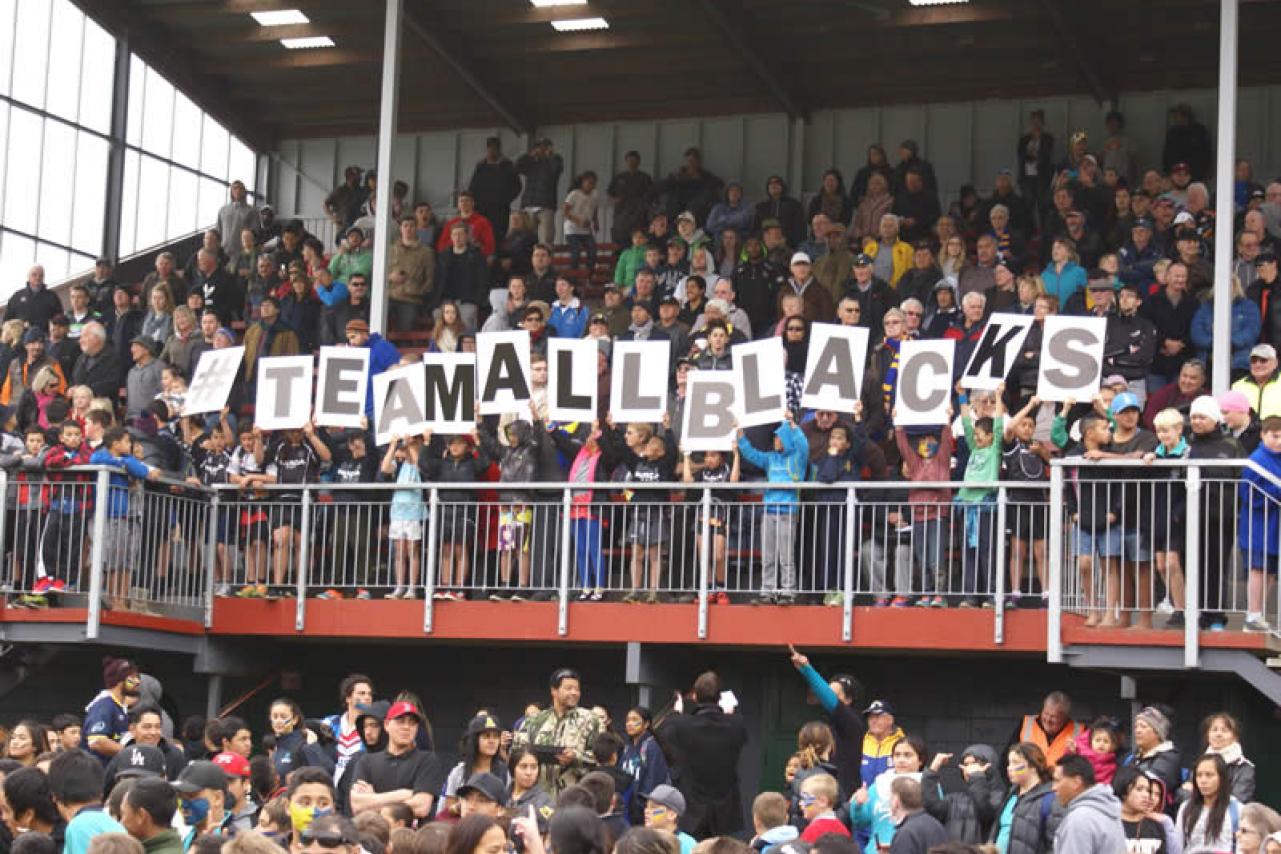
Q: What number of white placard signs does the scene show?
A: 14